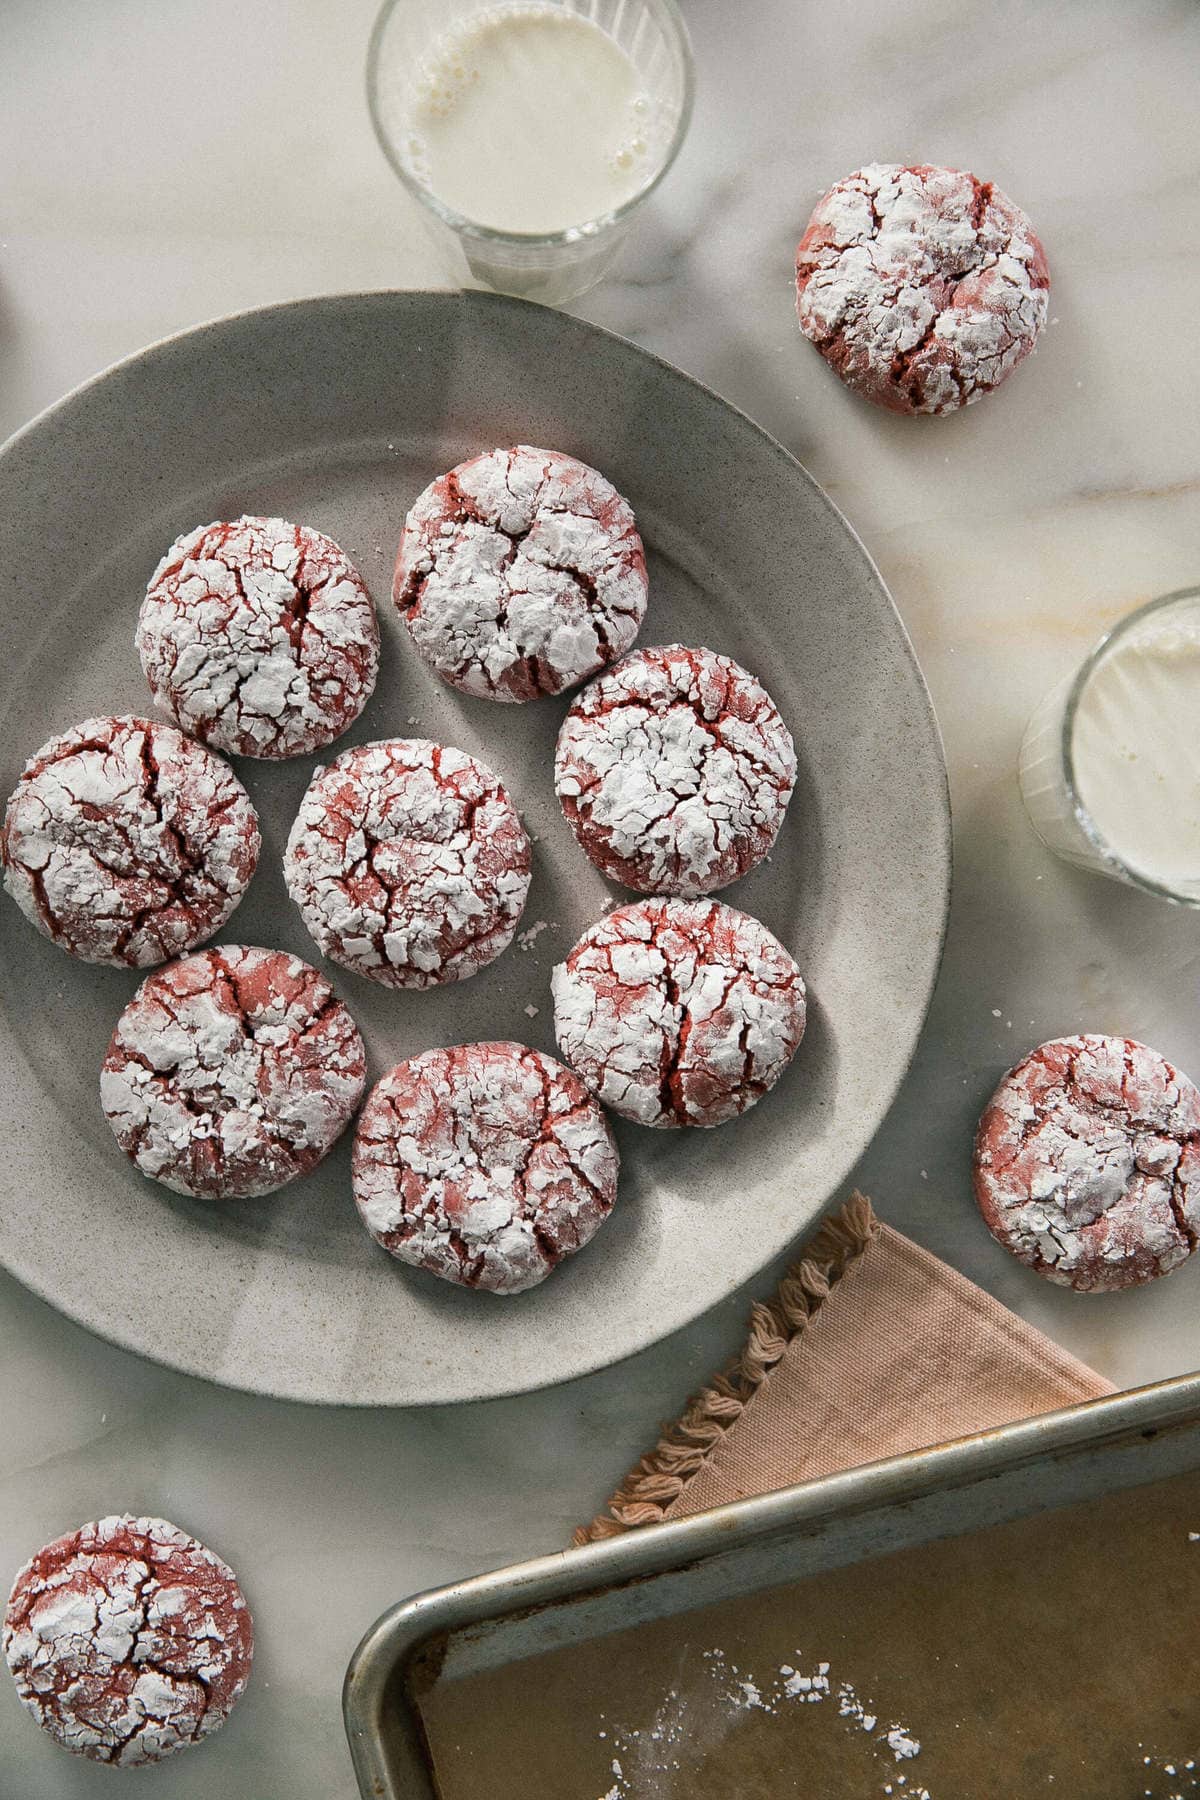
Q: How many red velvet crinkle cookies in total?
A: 11